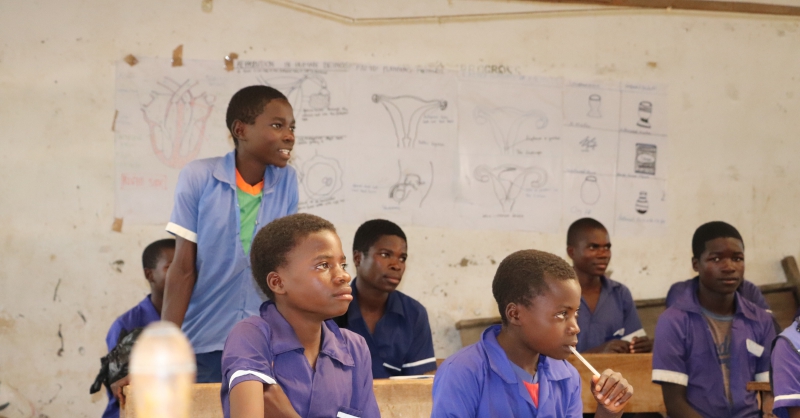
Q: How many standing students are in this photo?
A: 1